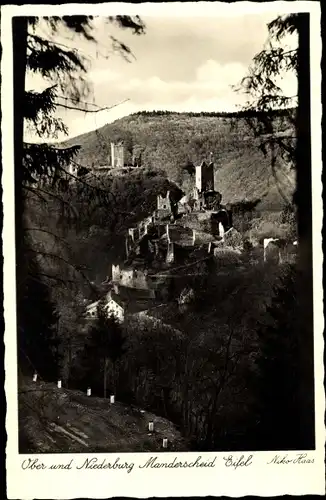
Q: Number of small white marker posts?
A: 6